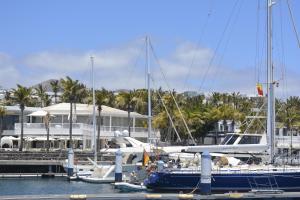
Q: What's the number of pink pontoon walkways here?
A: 0